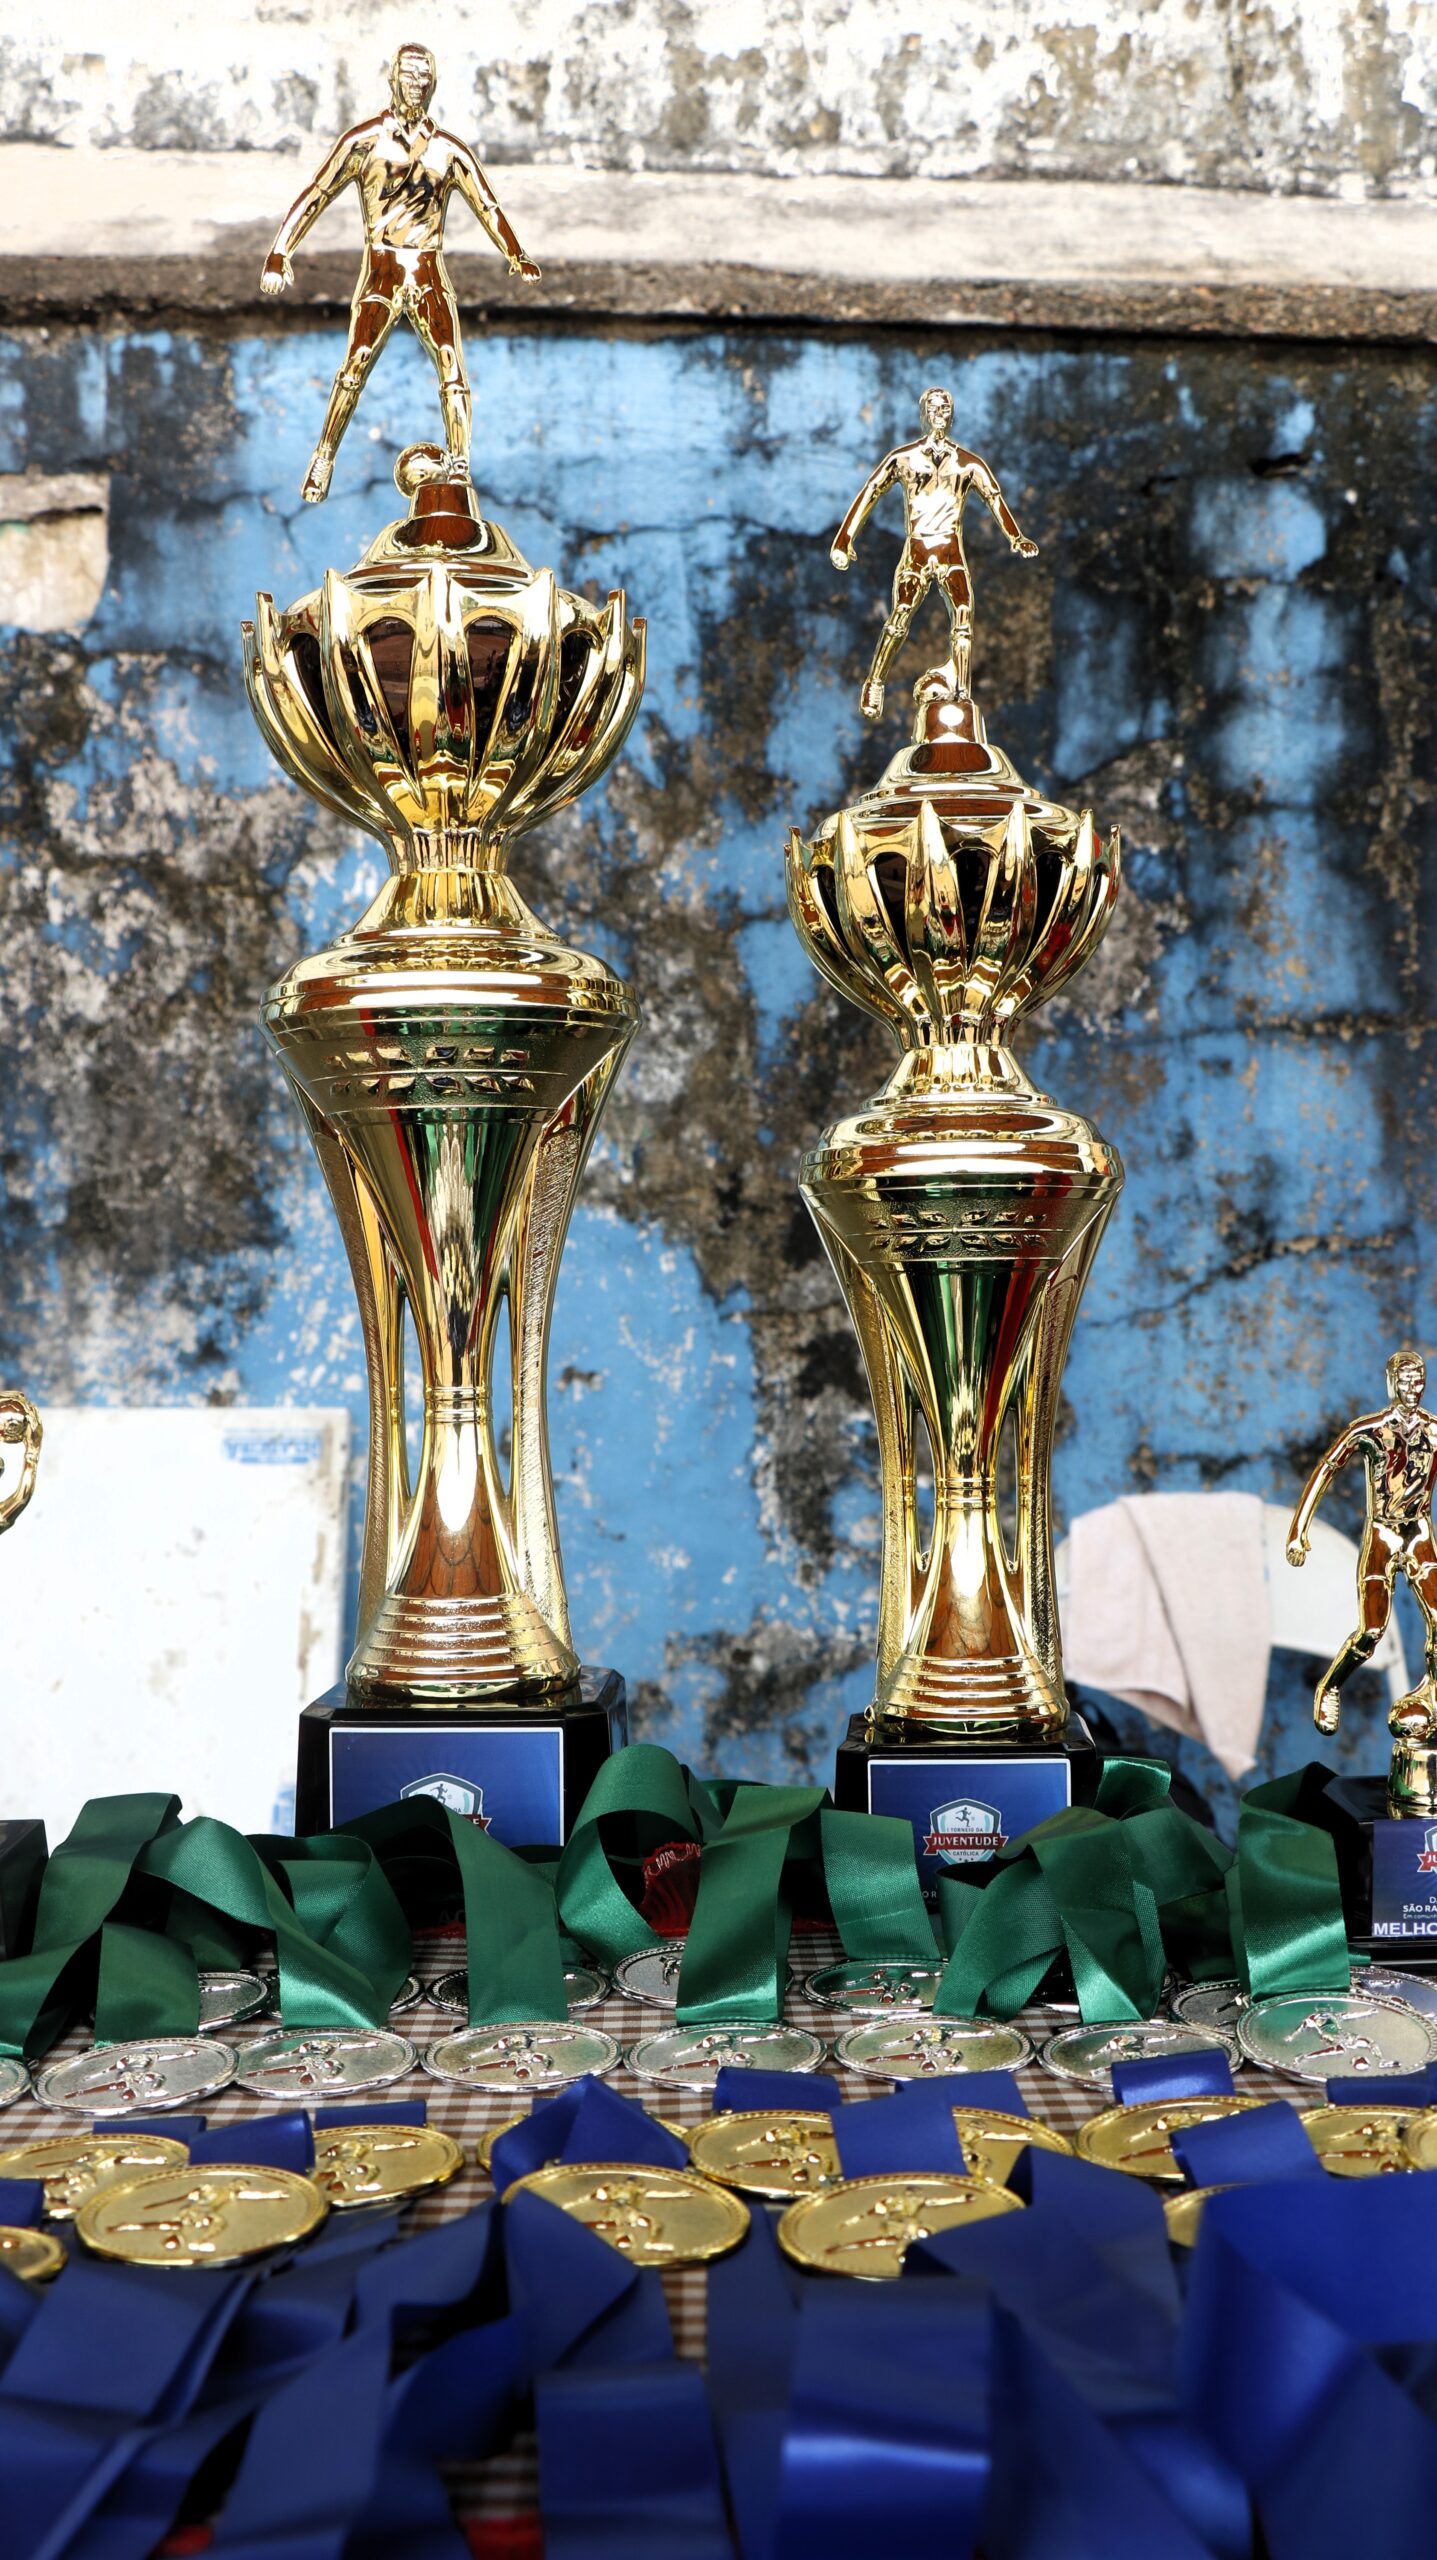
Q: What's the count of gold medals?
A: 13